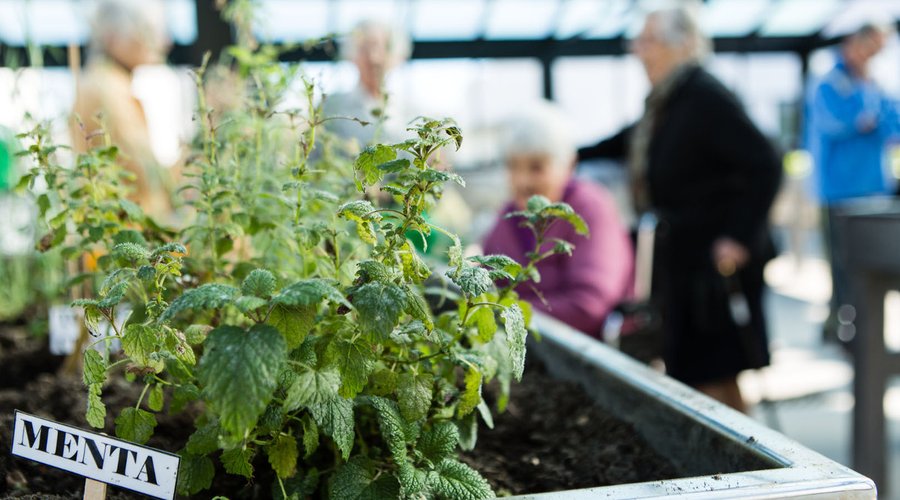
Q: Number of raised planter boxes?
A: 2